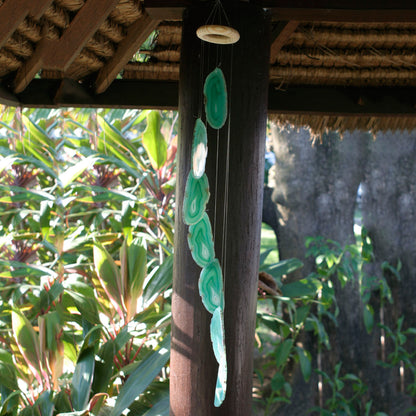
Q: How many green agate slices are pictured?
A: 7